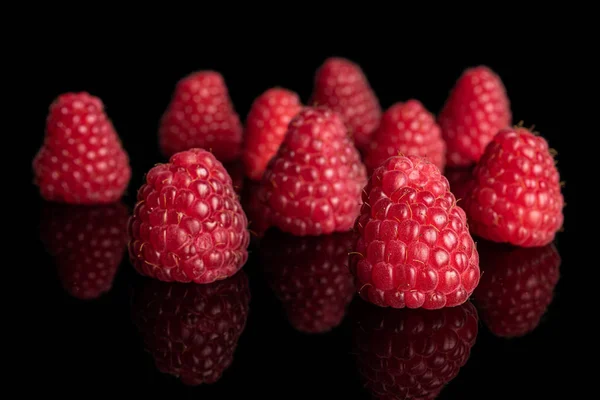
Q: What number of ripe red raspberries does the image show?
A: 10